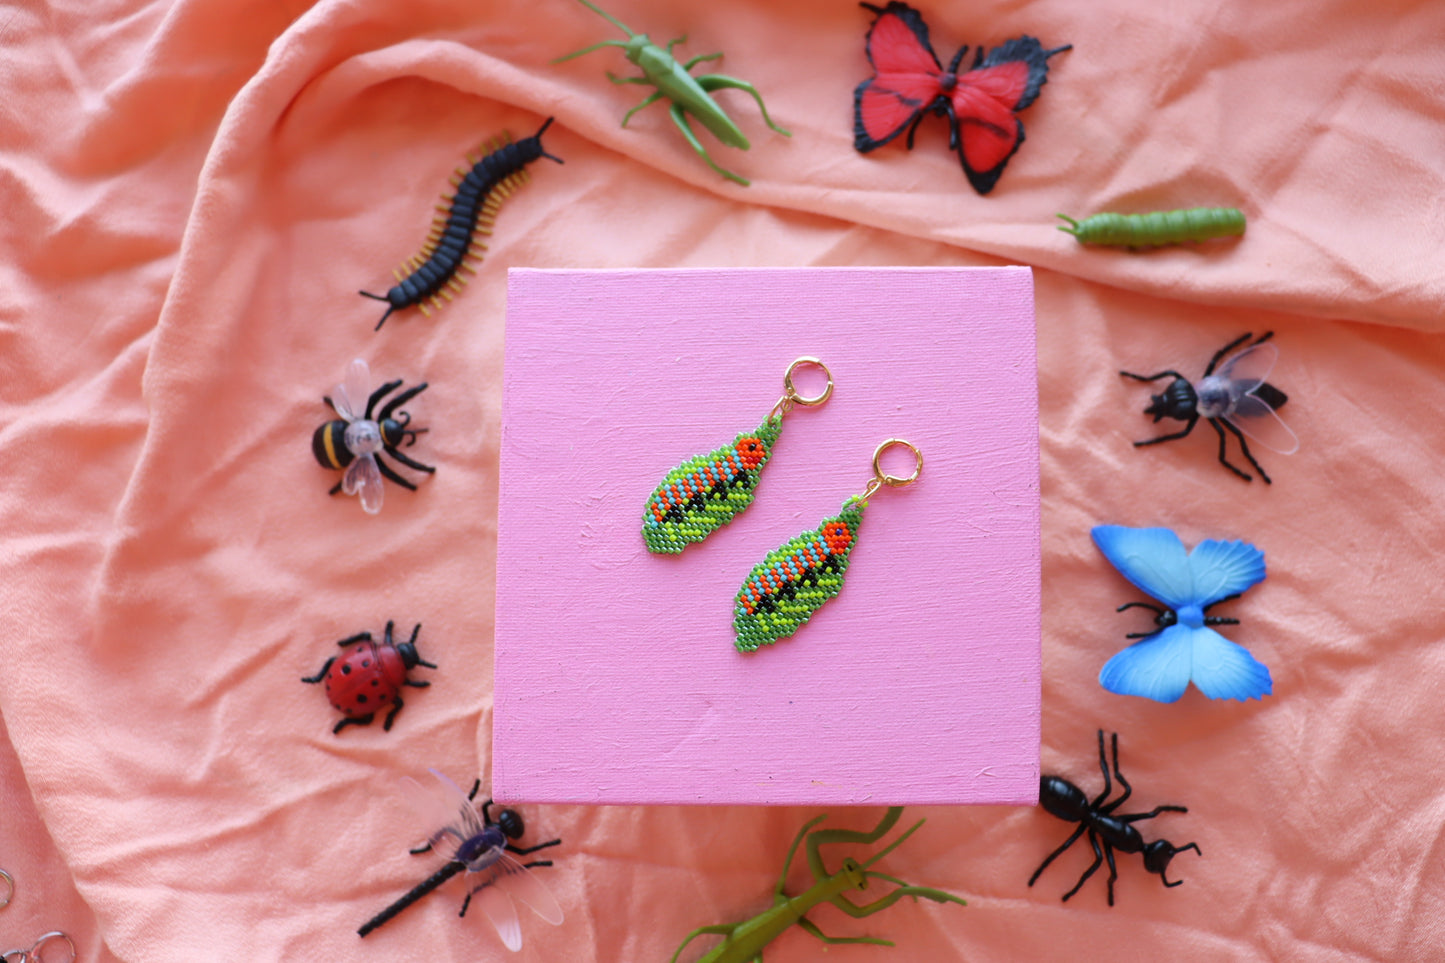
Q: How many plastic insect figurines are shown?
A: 11